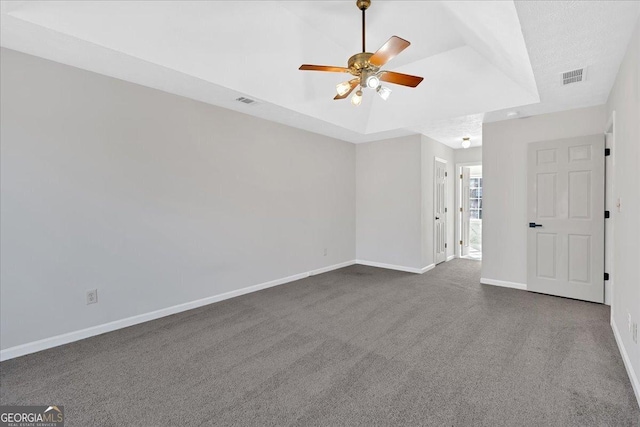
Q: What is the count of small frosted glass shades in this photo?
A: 4